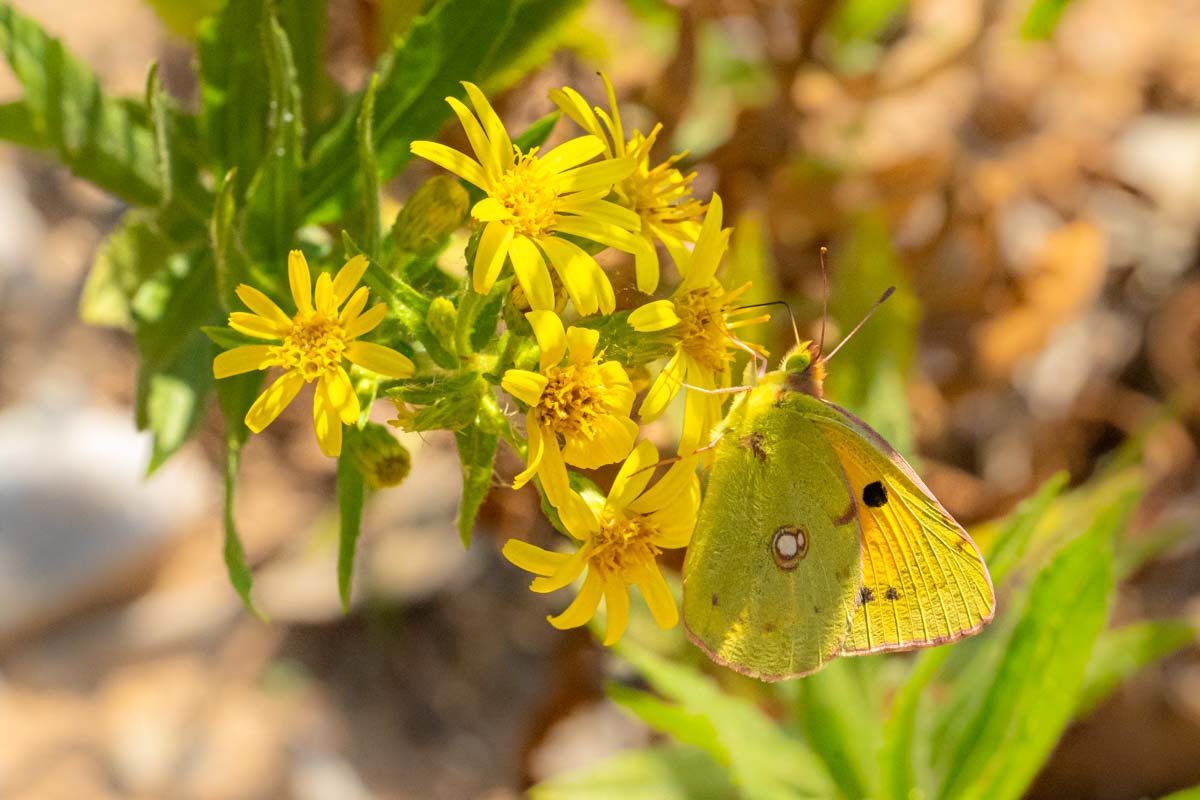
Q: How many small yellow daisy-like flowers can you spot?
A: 6